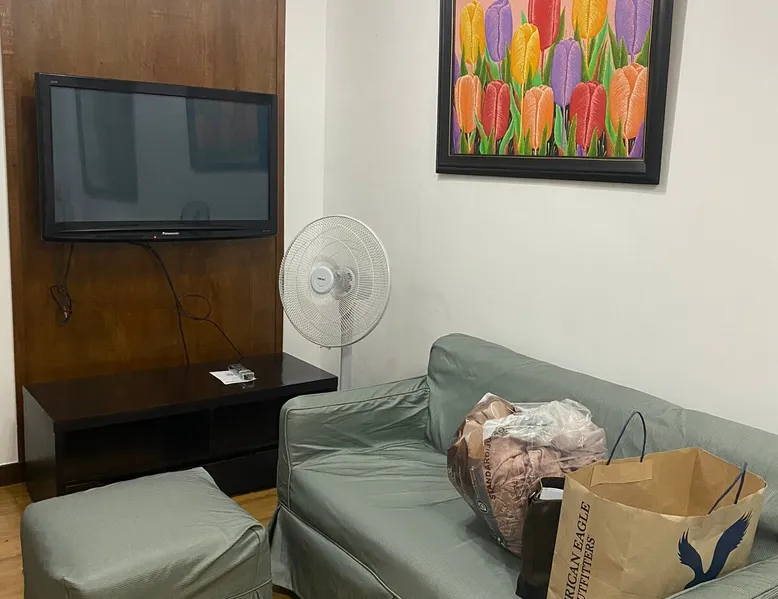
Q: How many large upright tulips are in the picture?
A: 12